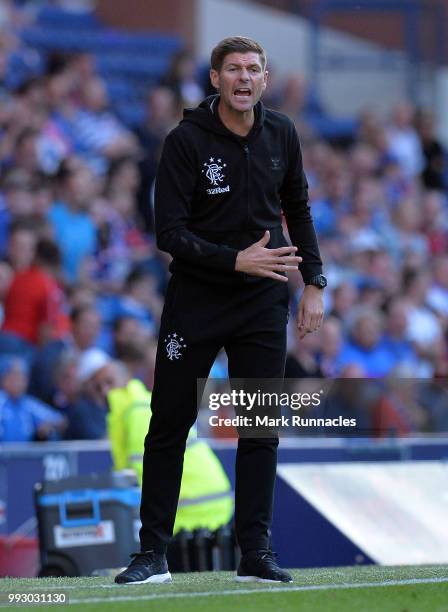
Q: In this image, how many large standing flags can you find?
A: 0